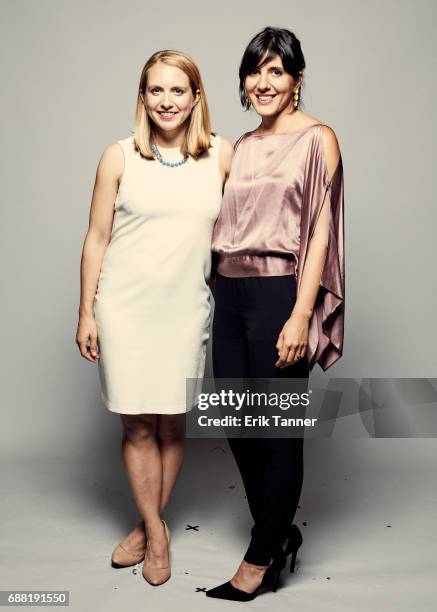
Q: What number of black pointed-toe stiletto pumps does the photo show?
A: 2